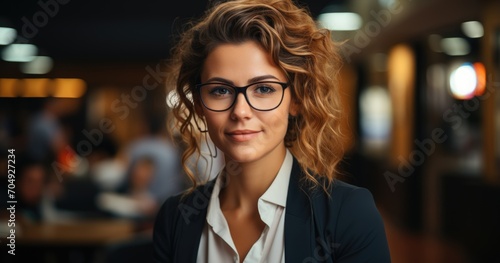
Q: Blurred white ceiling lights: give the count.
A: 6